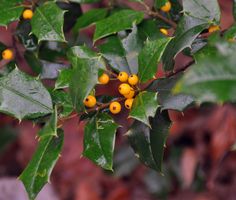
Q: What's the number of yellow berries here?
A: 13